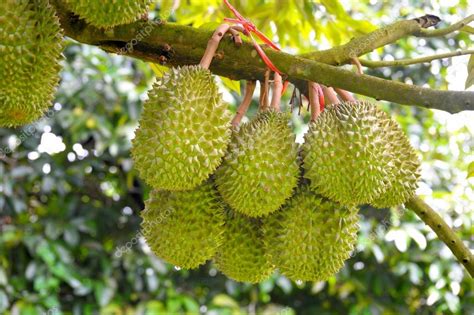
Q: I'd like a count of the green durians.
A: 9